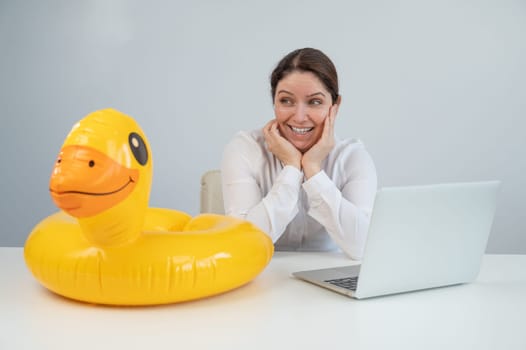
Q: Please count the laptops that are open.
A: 1